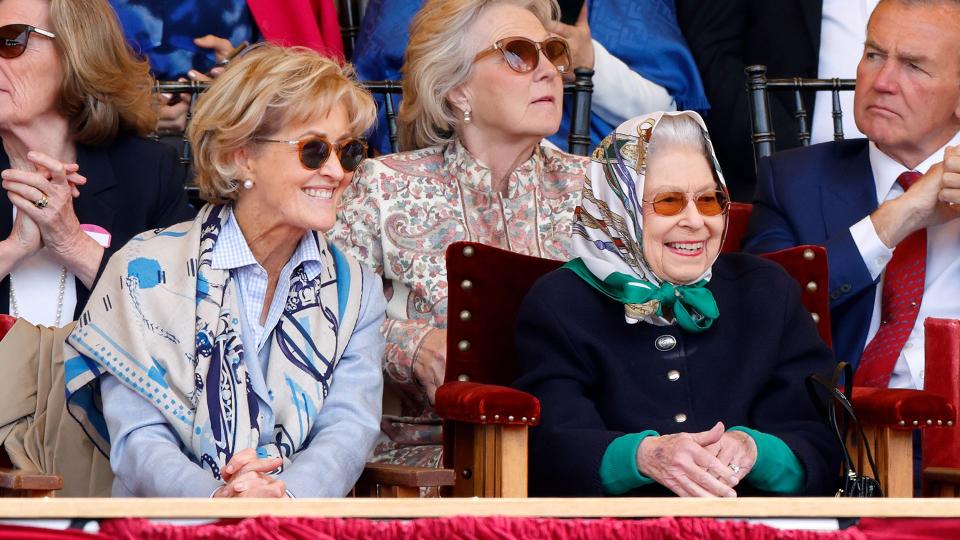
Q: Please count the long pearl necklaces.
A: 1